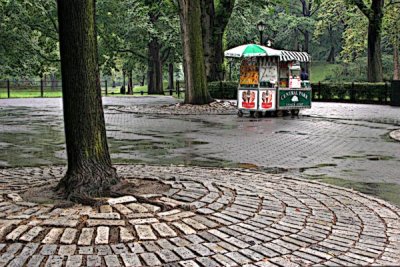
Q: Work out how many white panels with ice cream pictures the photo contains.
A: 2